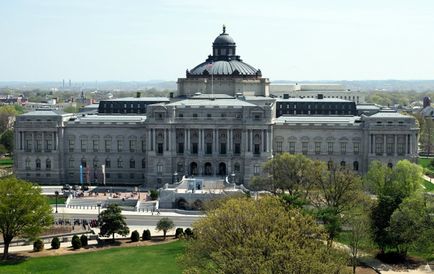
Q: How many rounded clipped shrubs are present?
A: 8